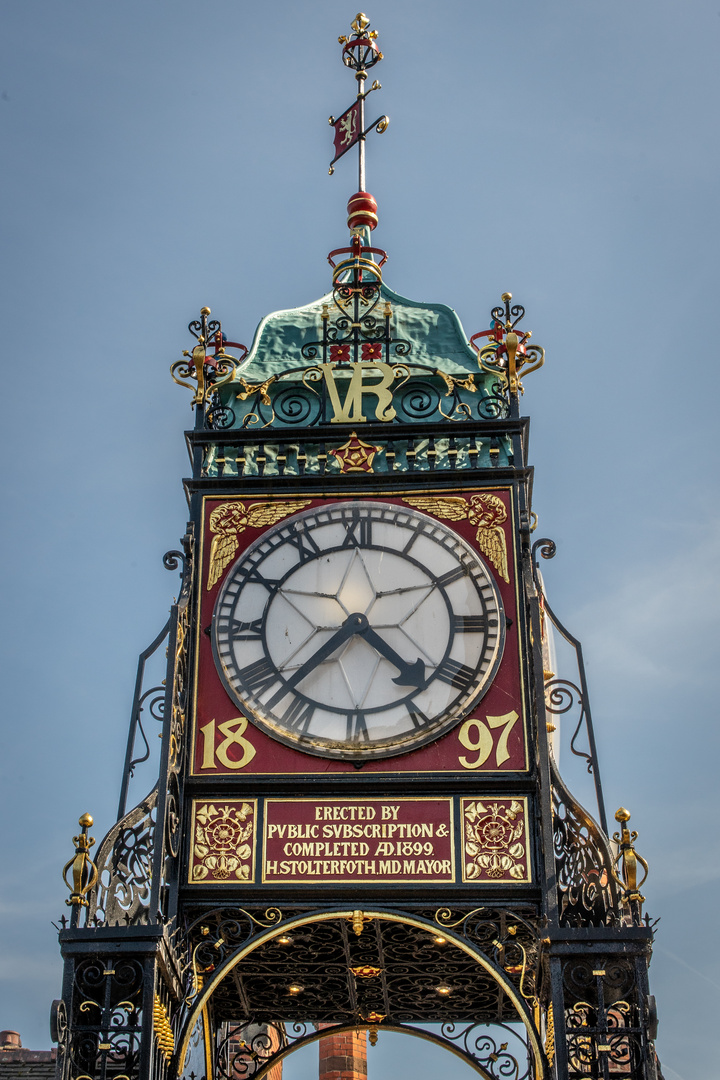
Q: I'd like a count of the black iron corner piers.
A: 2